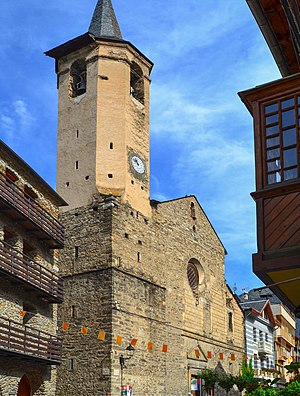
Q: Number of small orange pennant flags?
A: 14